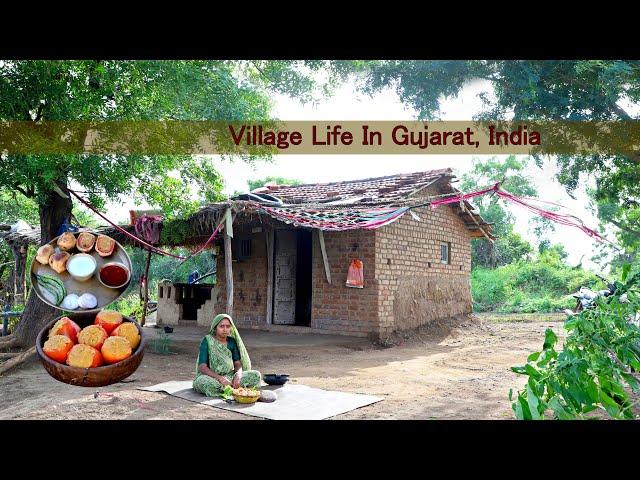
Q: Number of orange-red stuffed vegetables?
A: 7